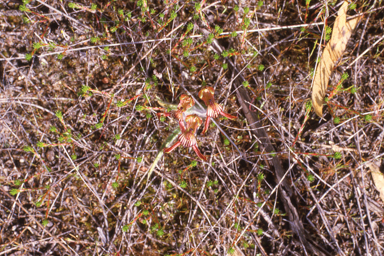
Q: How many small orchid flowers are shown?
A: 3